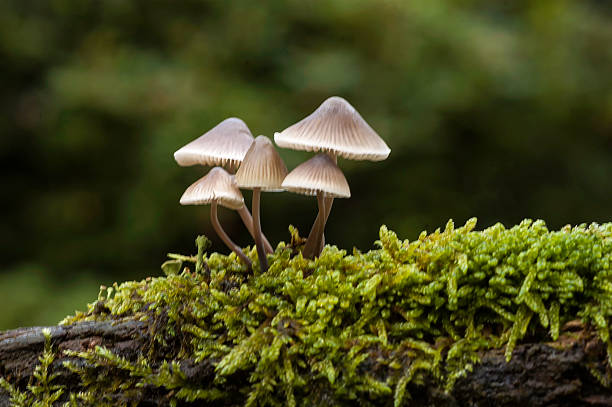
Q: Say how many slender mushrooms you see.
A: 5